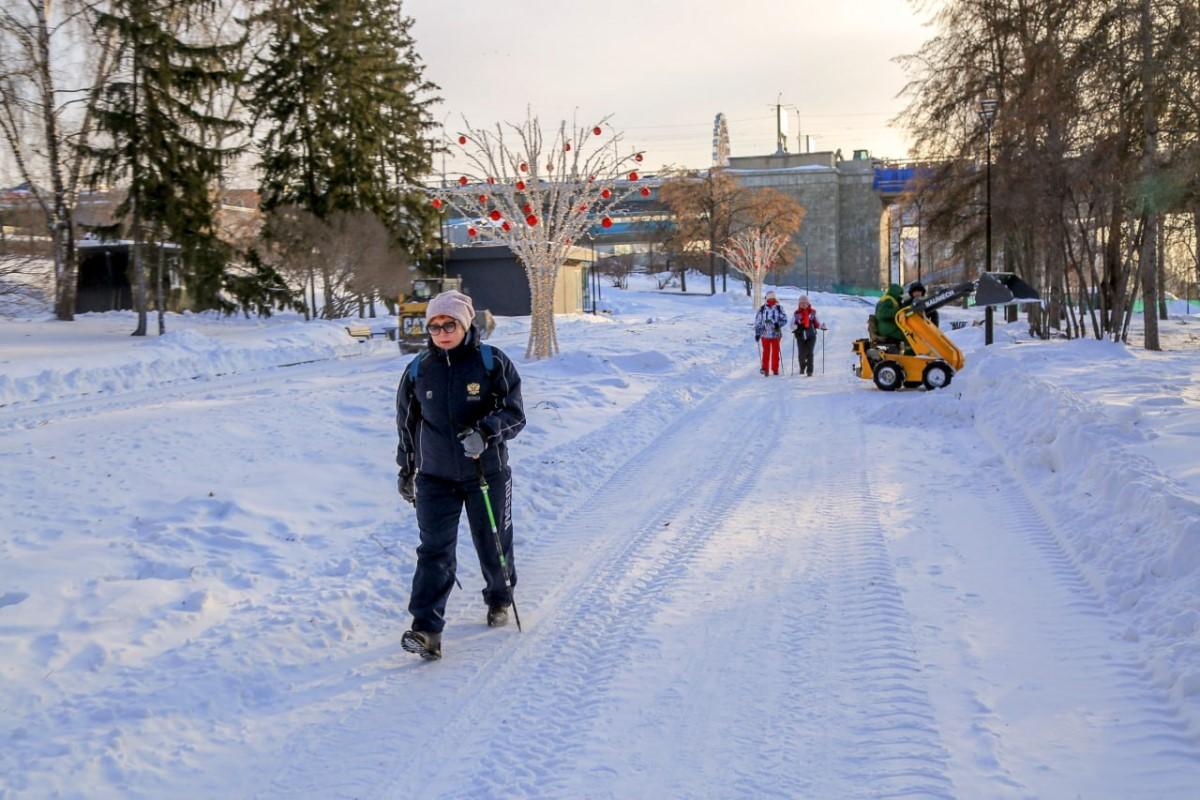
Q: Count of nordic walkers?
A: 3